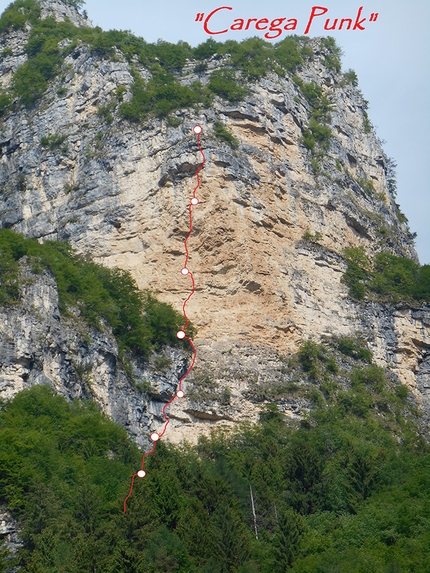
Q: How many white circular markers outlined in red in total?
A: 7